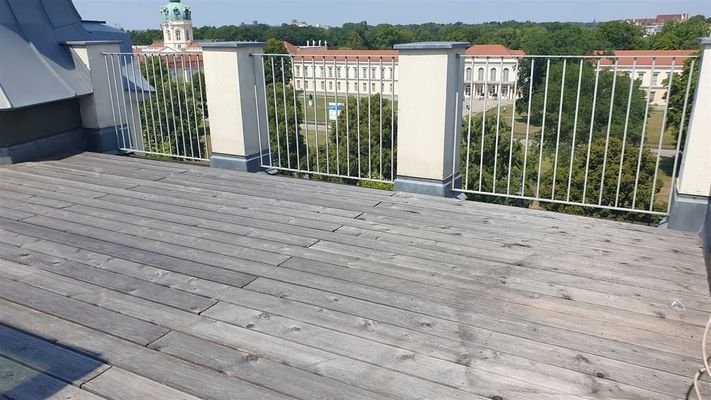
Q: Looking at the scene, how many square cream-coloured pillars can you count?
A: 4